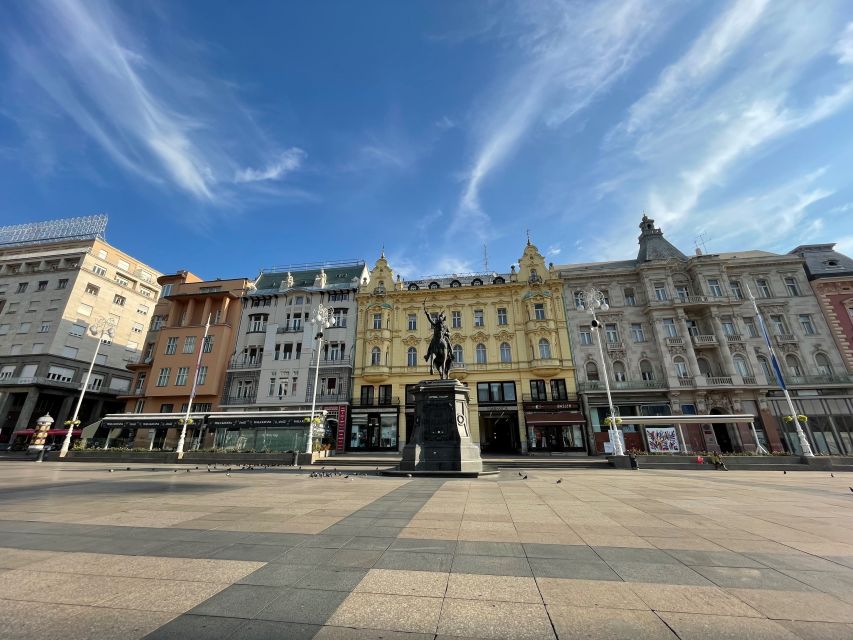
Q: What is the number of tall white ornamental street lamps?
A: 3